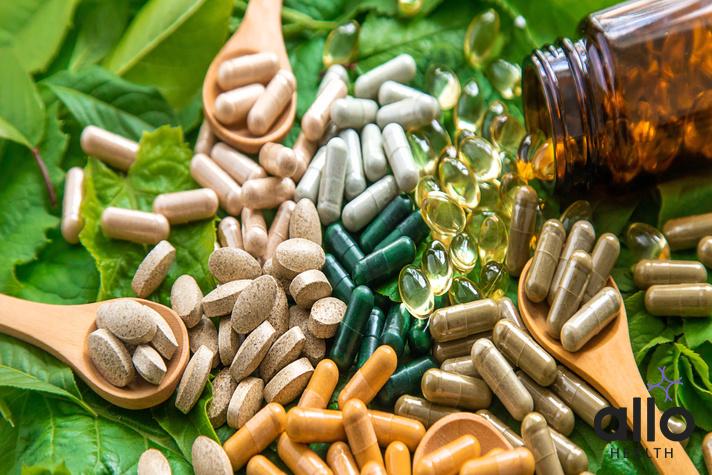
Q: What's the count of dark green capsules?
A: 10